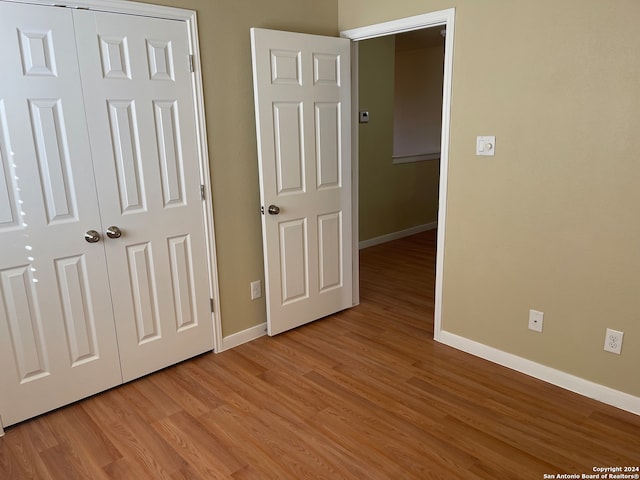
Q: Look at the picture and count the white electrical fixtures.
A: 4